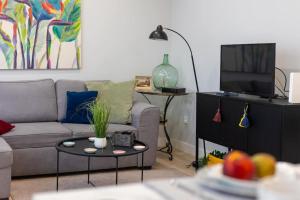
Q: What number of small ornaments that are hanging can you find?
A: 2